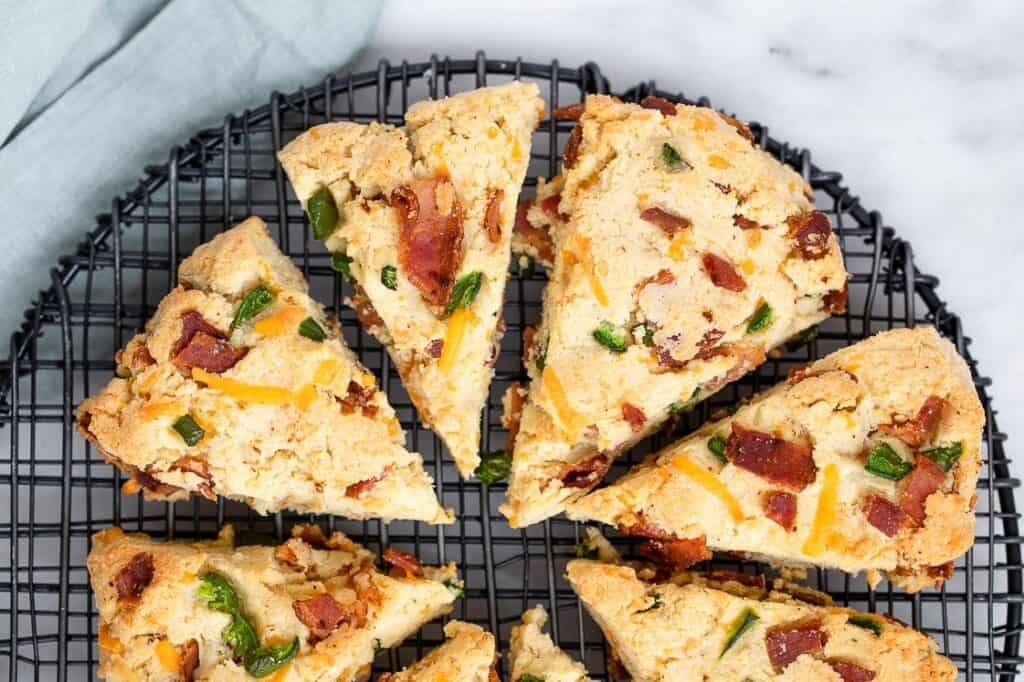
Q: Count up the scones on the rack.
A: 8